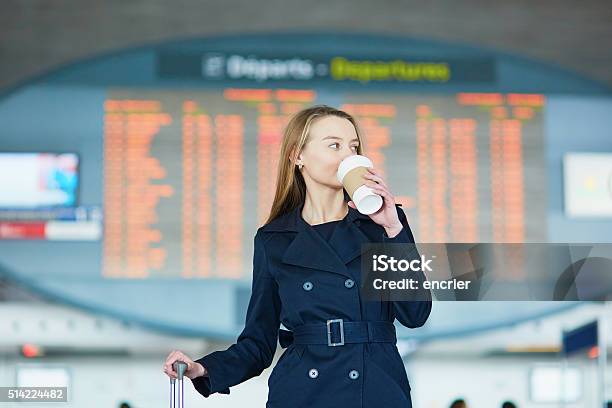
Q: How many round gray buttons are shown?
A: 4